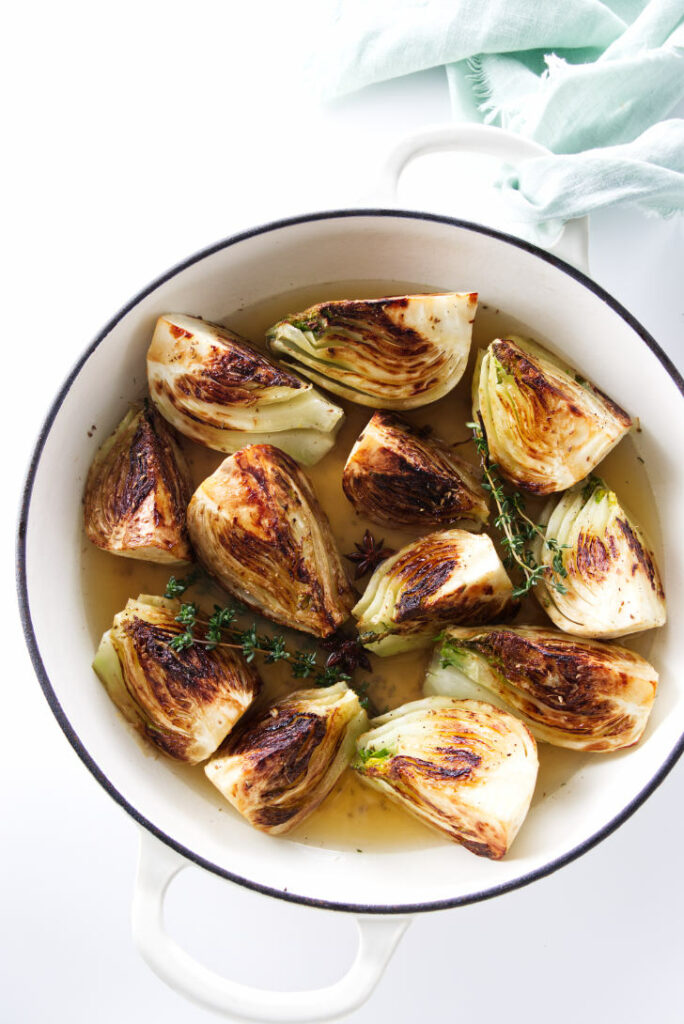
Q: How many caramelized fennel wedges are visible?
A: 12